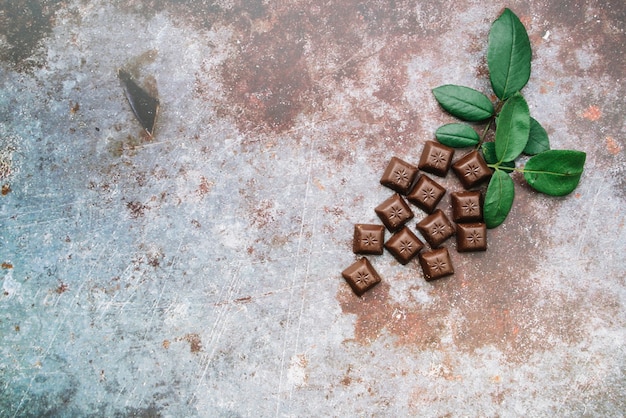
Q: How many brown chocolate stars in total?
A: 12